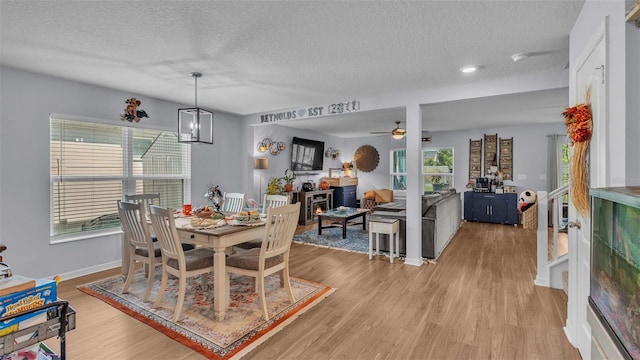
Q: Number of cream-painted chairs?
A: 6